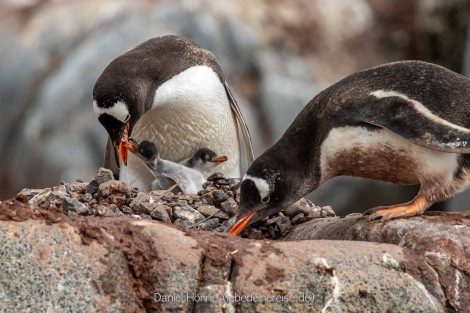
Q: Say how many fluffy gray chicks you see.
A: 2